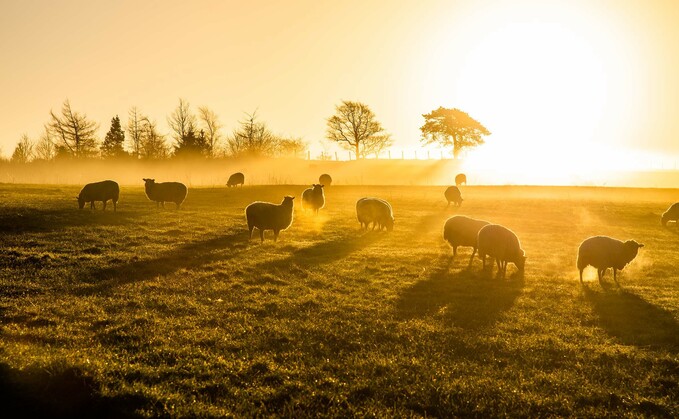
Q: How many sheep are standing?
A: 13